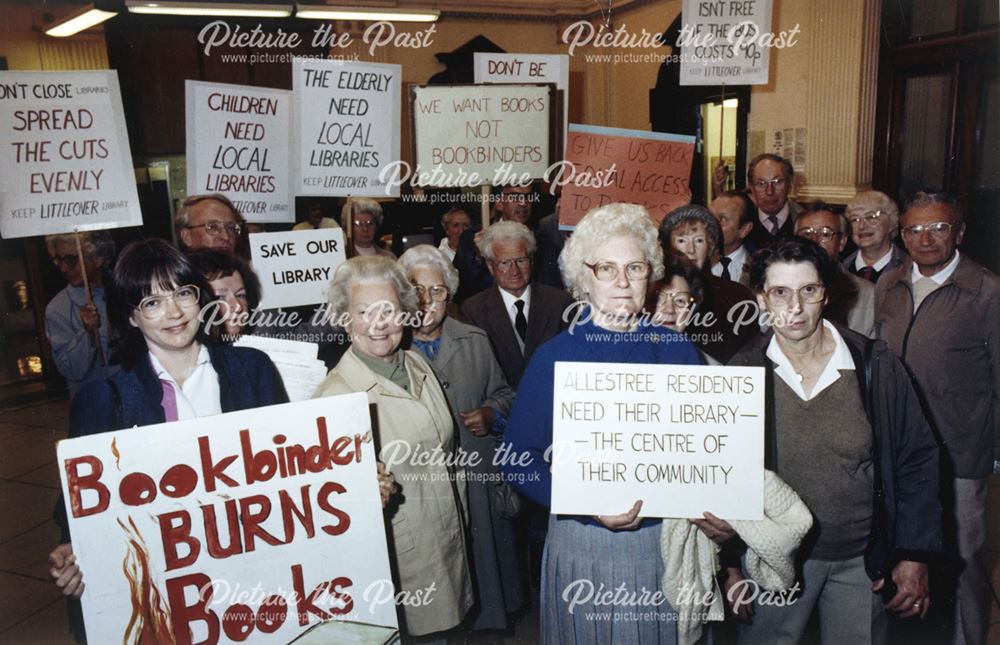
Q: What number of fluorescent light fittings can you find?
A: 3